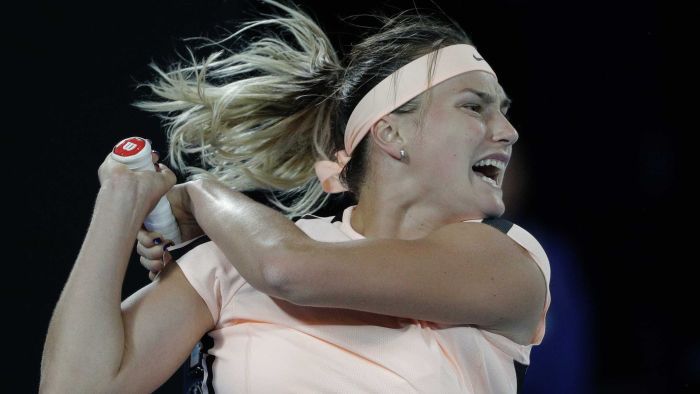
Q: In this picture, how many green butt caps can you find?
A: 0